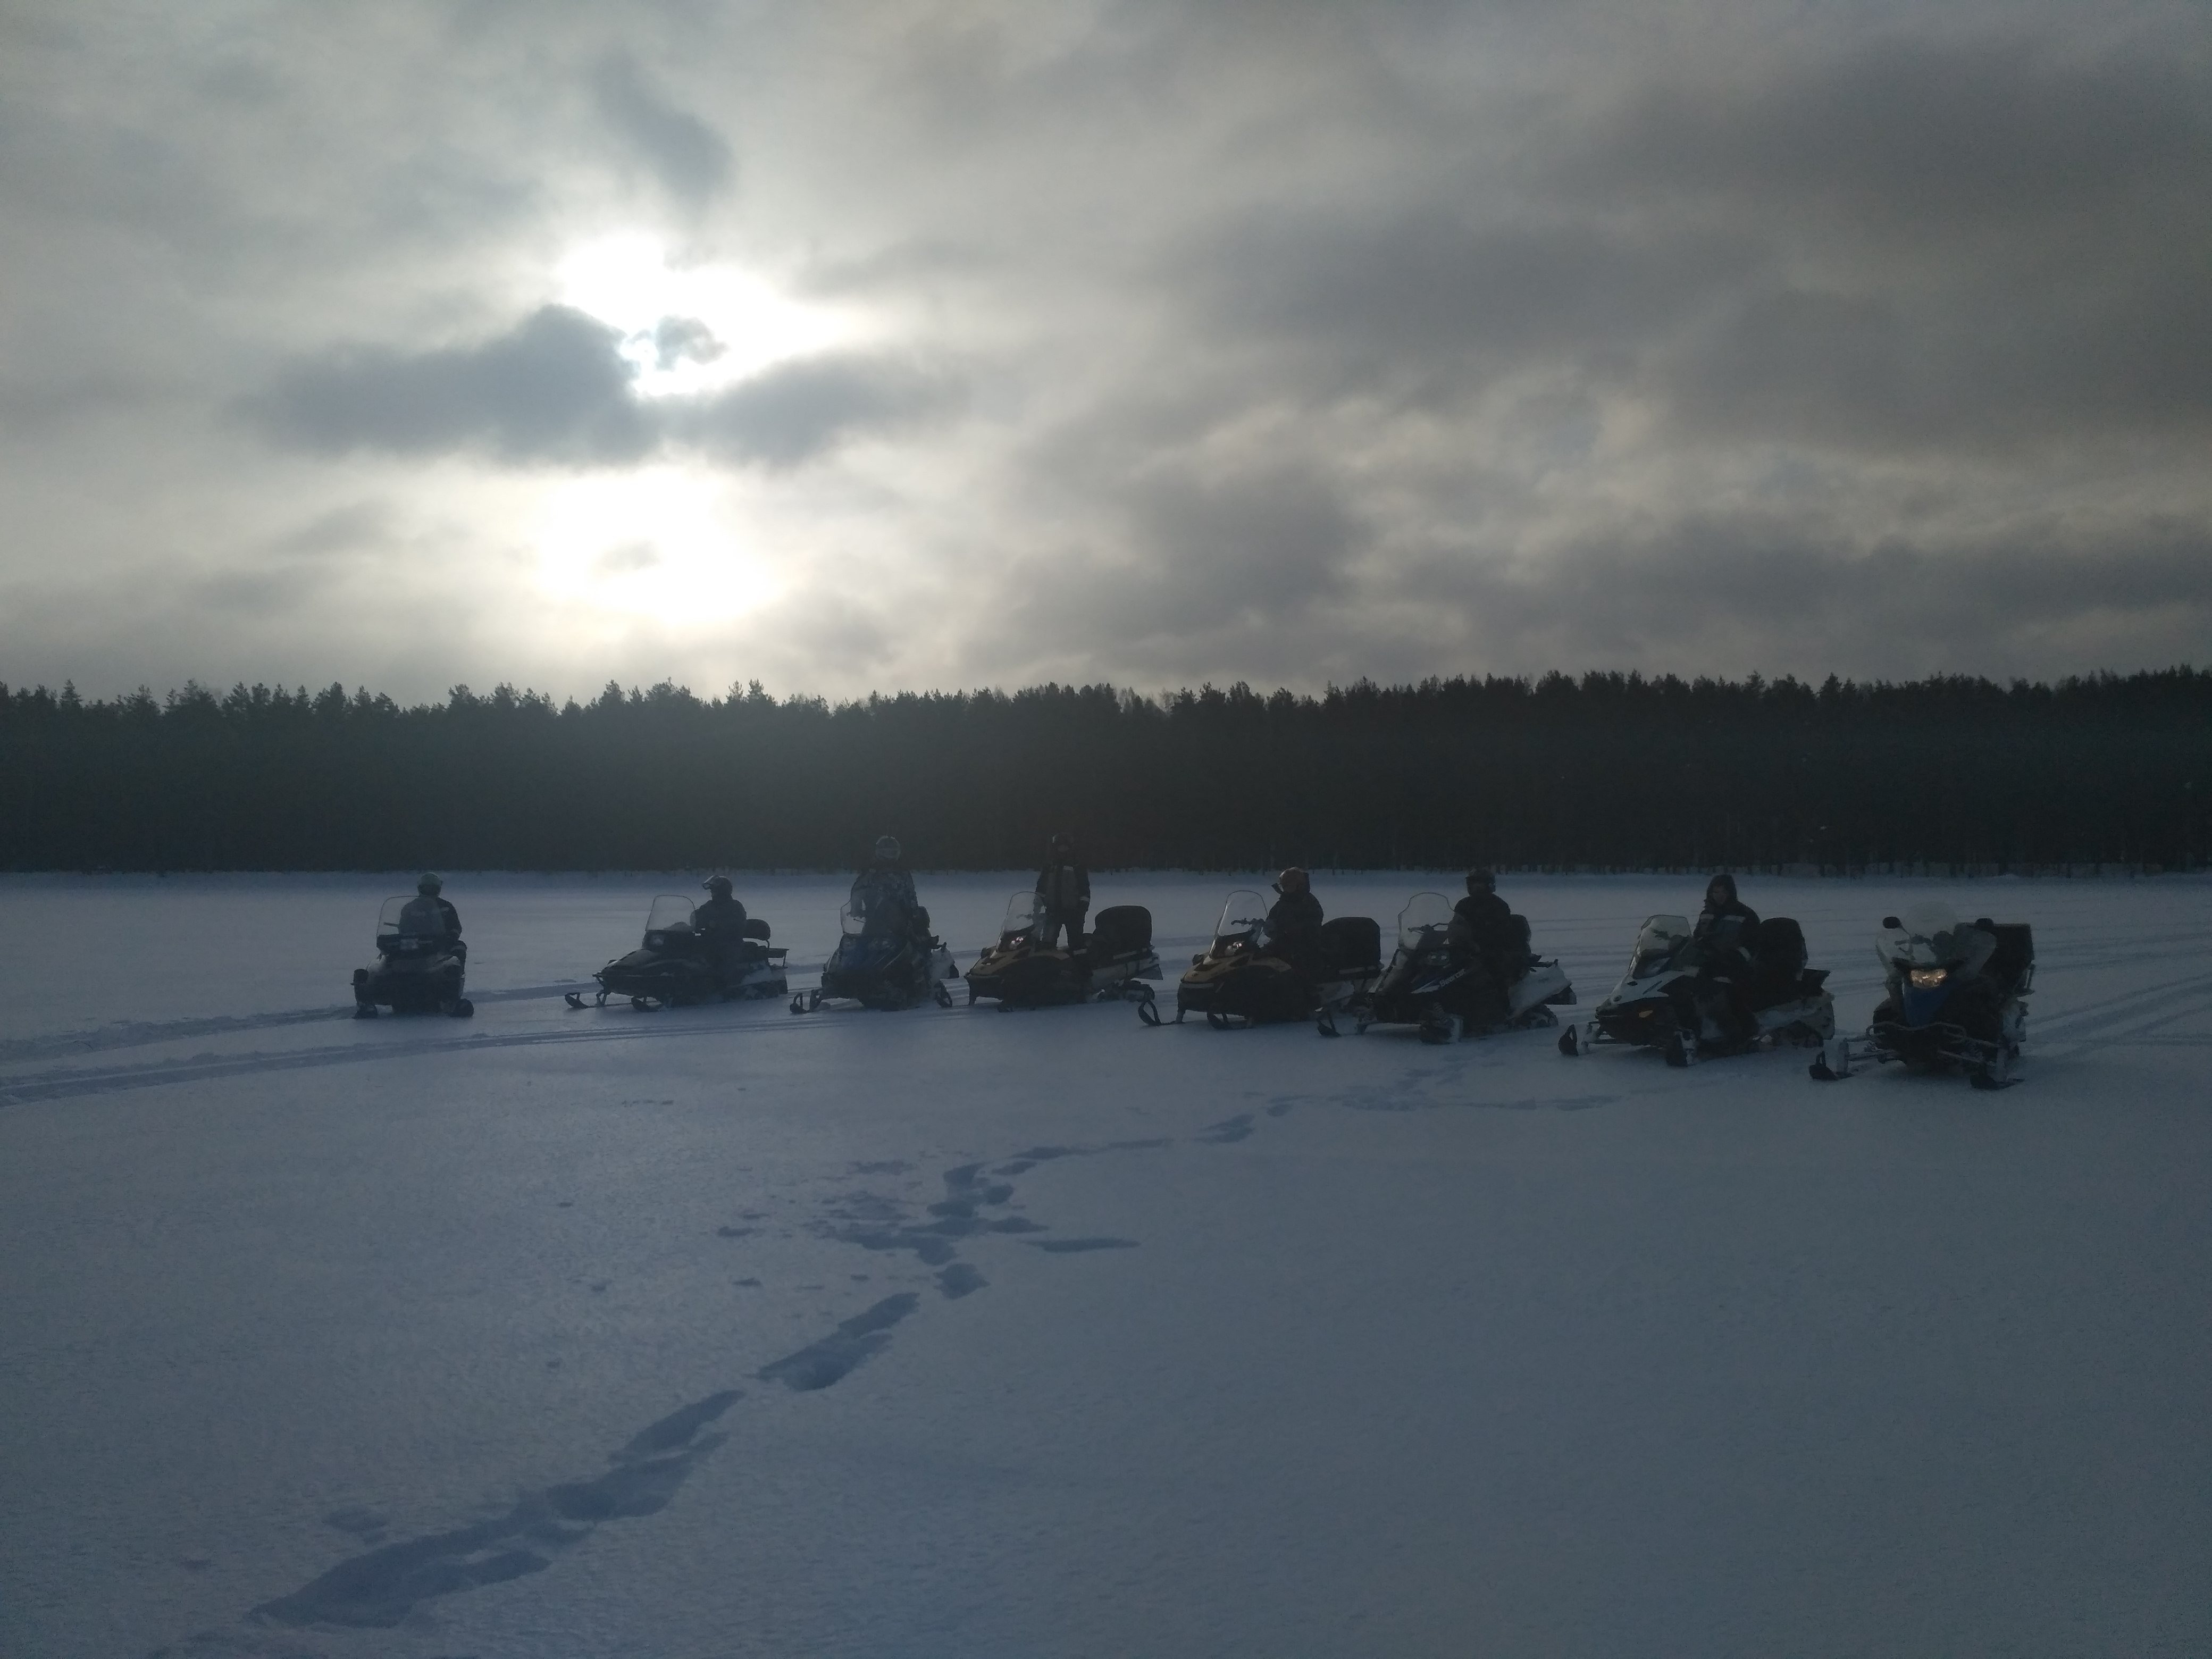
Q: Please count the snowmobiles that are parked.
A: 8